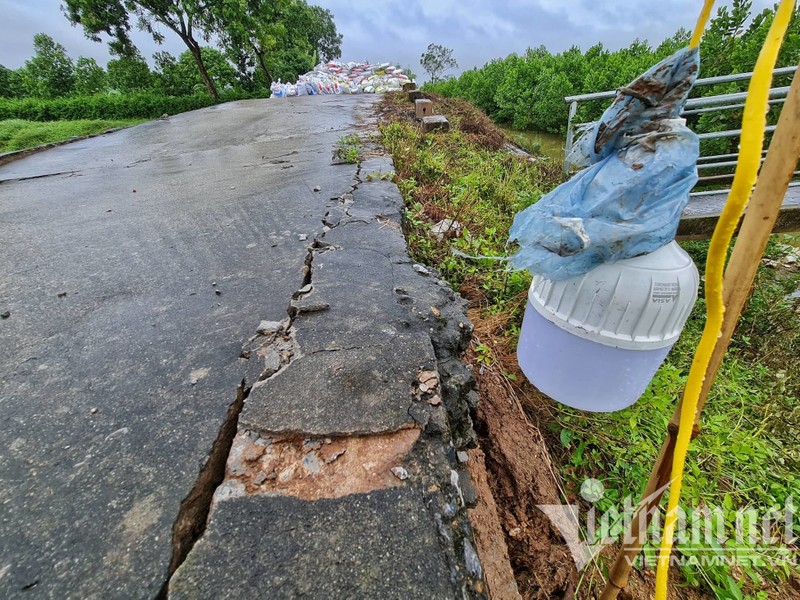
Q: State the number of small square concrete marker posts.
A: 4